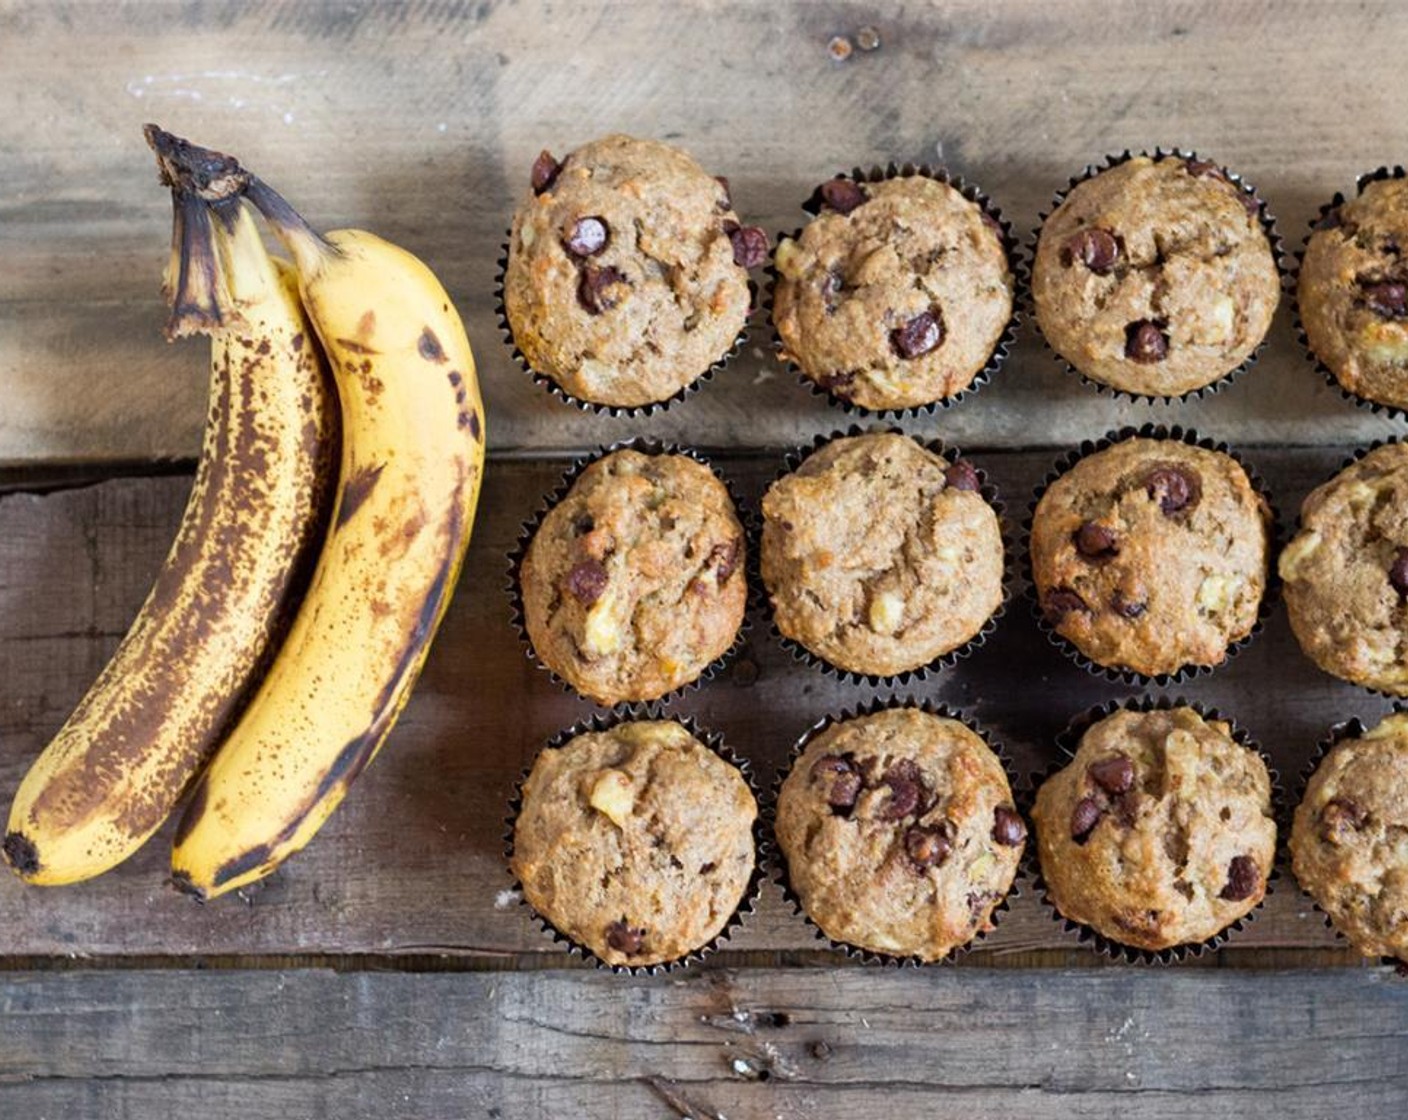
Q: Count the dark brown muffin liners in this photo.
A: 12